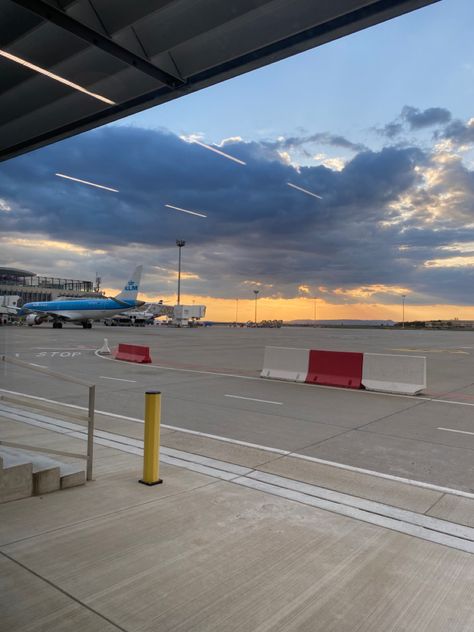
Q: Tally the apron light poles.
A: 5